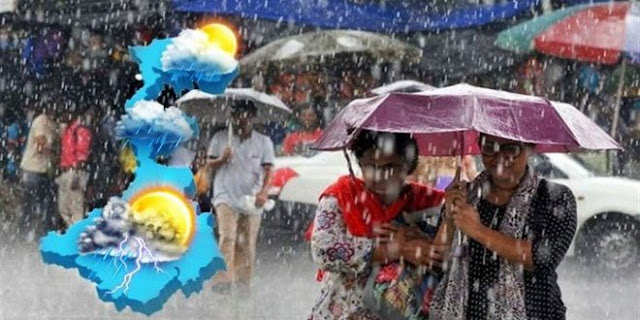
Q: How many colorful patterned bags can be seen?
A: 1